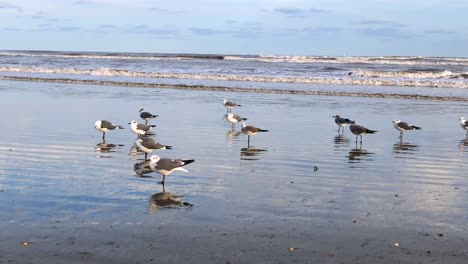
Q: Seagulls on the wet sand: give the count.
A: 12